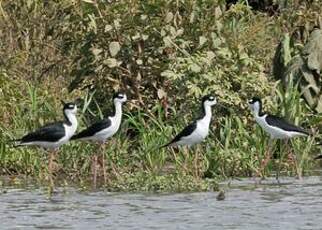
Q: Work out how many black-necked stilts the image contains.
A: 4